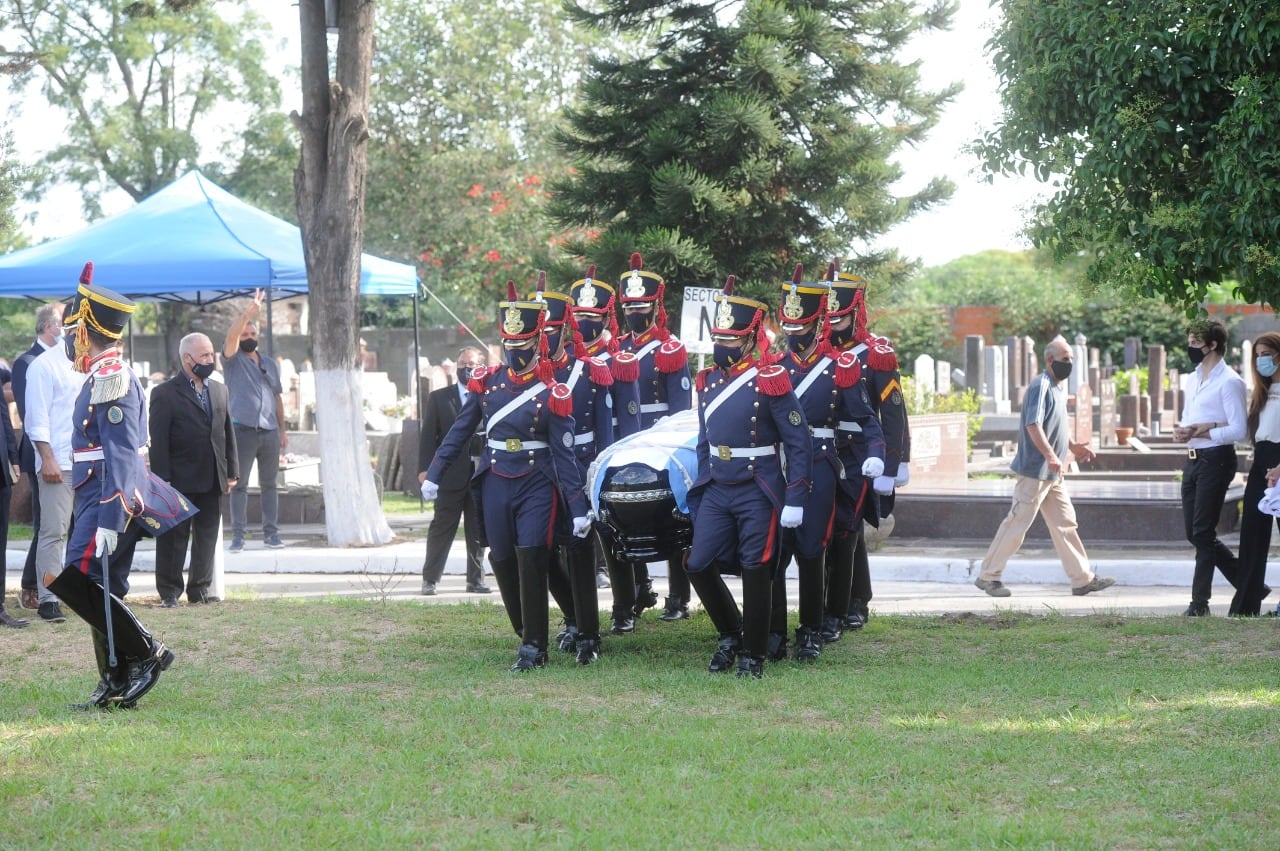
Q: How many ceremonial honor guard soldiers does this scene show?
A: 9